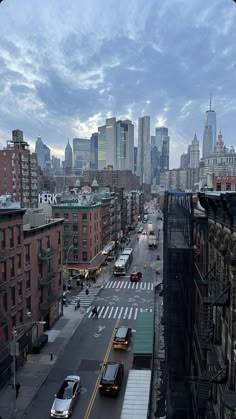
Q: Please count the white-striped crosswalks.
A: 3